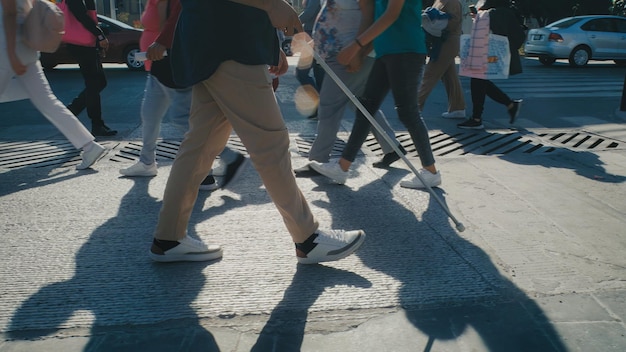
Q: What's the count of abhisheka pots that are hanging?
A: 0